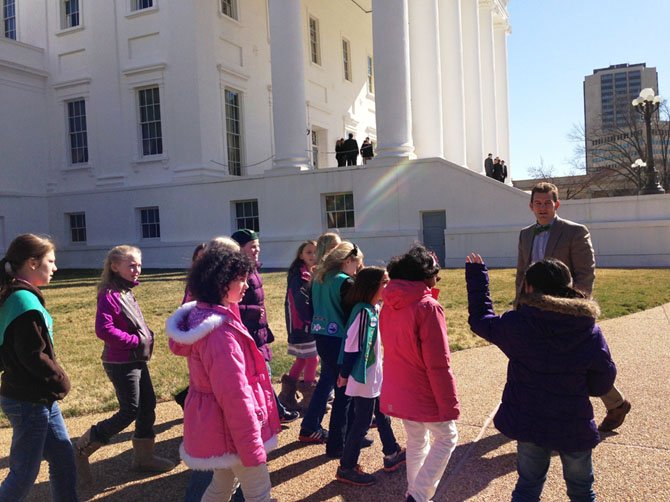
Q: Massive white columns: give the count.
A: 7